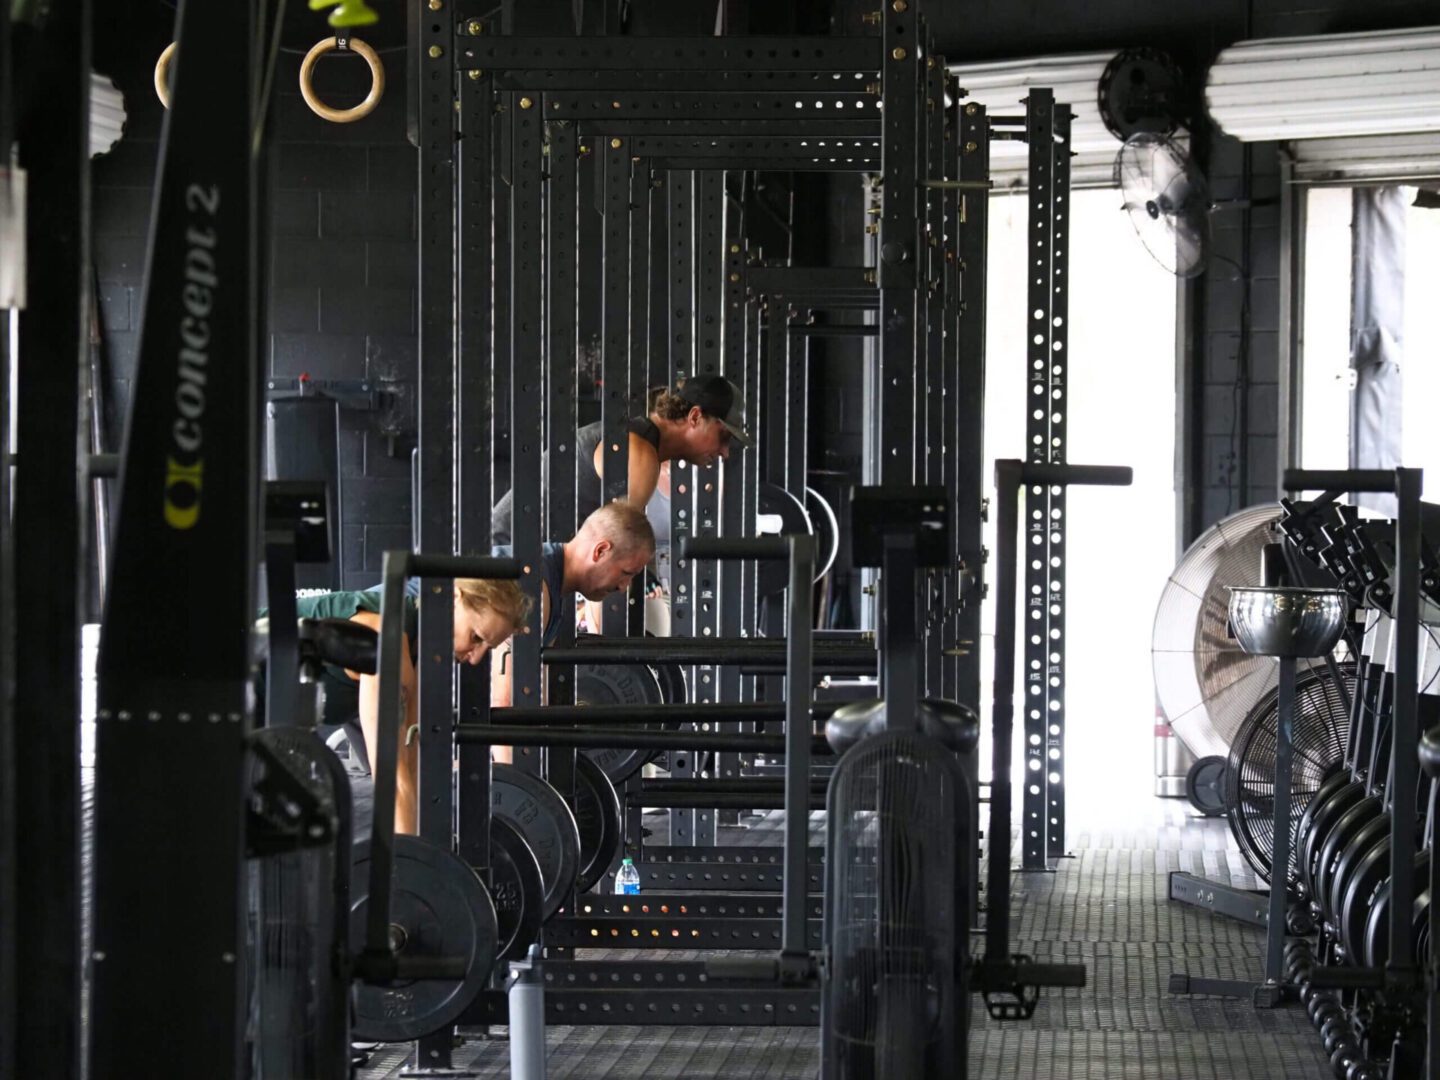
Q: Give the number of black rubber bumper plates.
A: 8